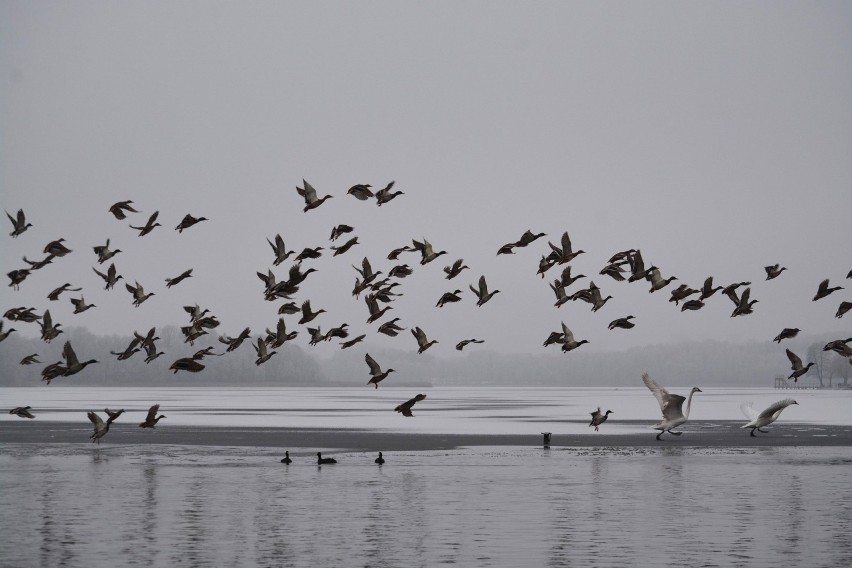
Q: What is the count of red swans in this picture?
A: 0